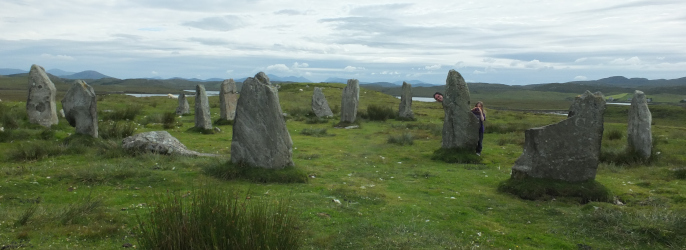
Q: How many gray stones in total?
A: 13